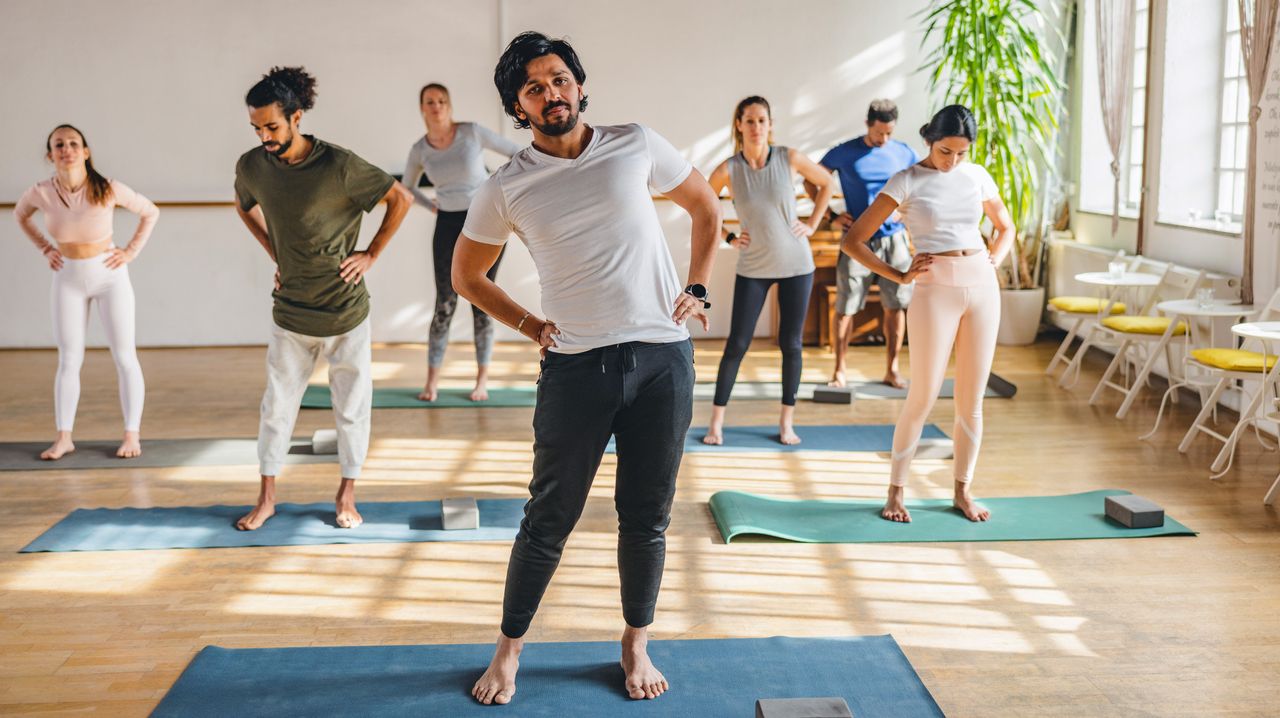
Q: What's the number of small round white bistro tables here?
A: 3